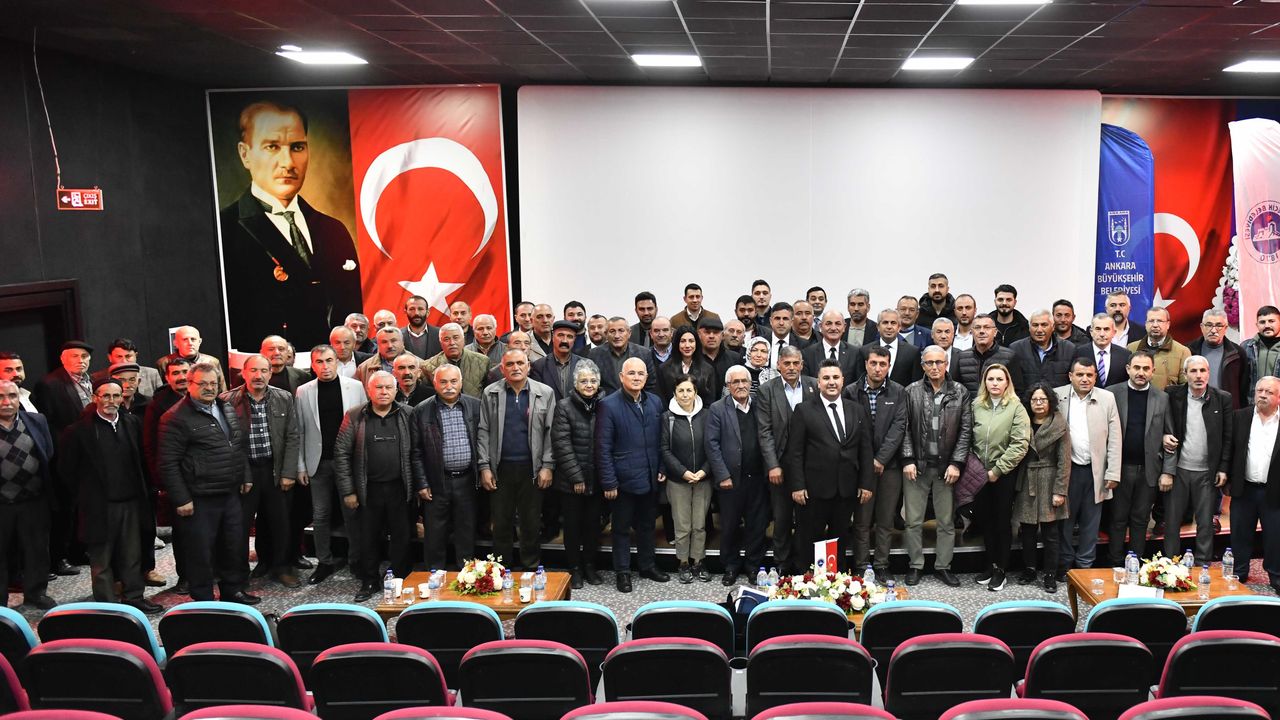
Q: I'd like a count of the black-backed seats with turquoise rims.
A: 12